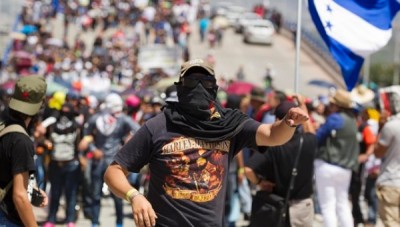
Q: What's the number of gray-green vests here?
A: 1